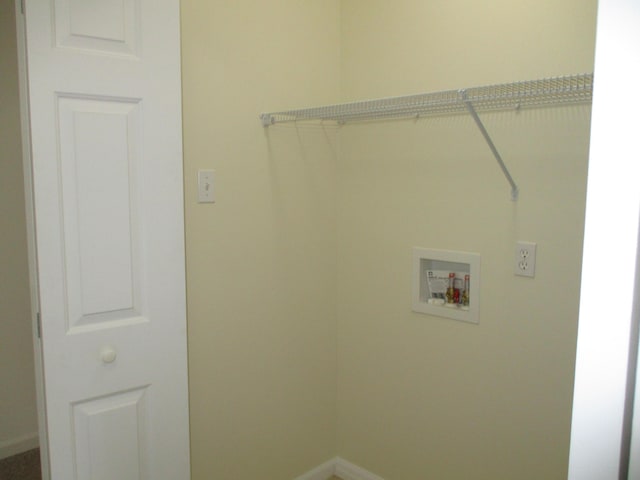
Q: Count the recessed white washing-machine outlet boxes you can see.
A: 1